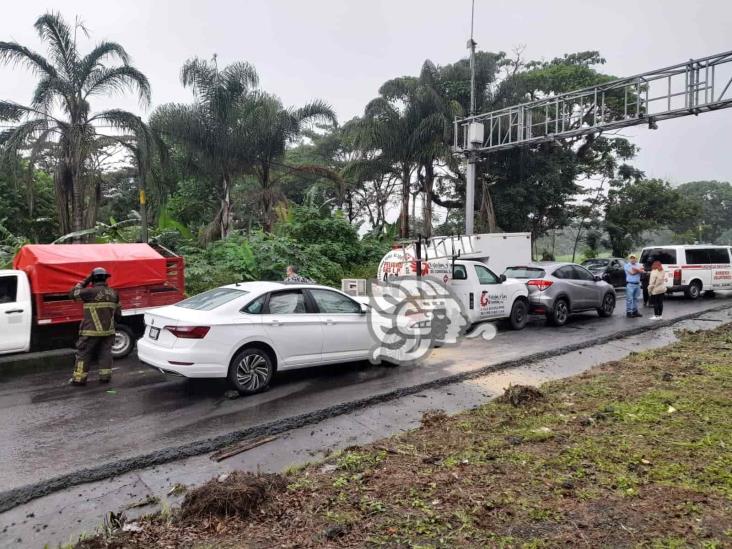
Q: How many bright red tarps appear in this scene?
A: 1